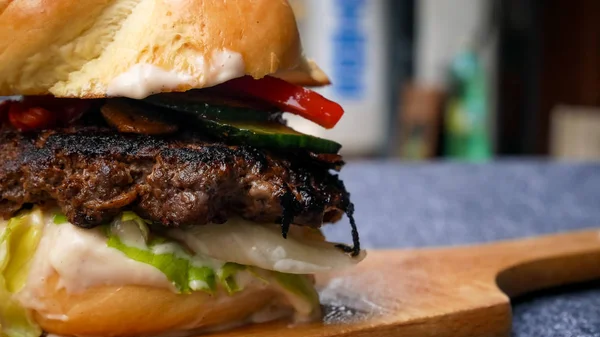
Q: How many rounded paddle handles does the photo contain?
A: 1